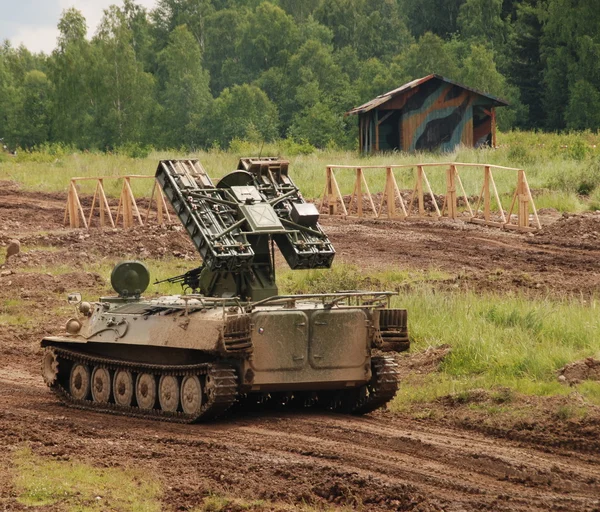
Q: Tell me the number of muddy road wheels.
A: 6